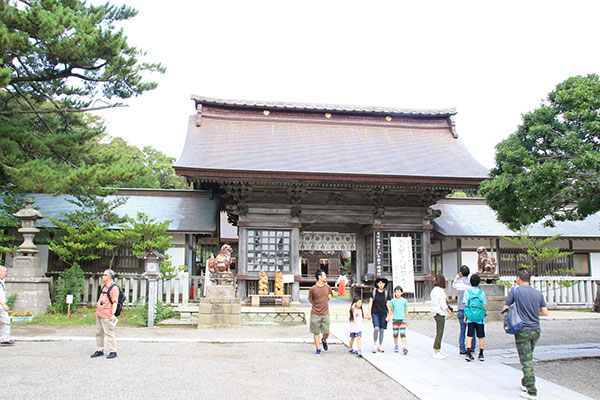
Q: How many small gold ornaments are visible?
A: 3